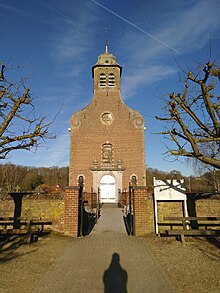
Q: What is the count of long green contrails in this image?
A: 0